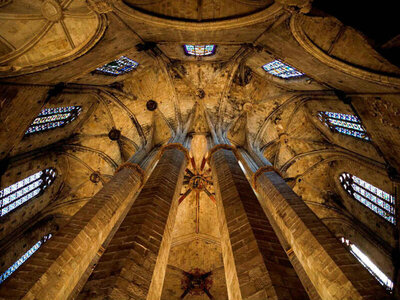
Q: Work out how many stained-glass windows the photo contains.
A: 9